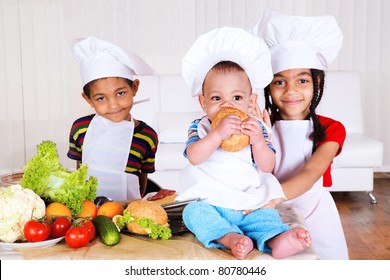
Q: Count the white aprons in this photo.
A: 3